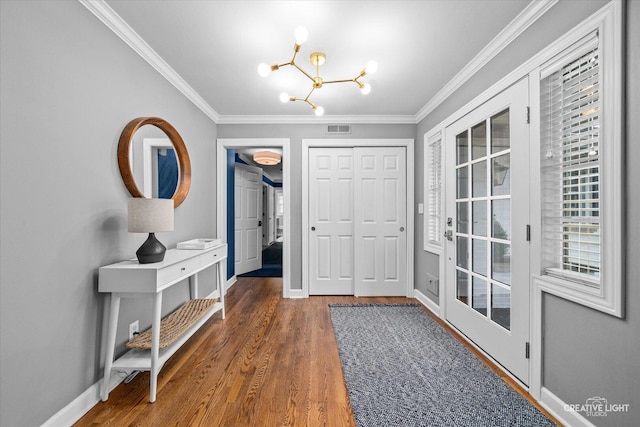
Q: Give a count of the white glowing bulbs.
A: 6